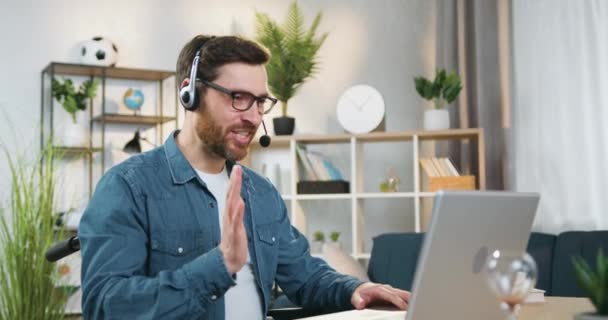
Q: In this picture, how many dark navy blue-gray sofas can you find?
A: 1